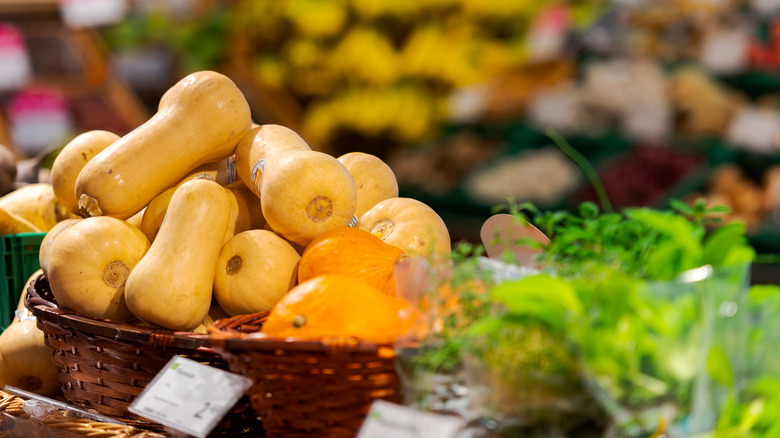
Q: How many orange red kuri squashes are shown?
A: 2